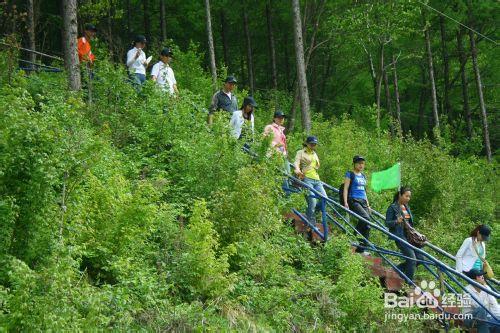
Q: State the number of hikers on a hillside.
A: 11